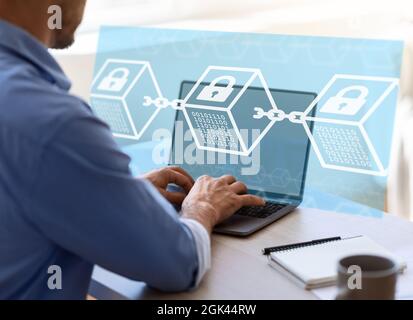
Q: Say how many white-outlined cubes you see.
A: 3